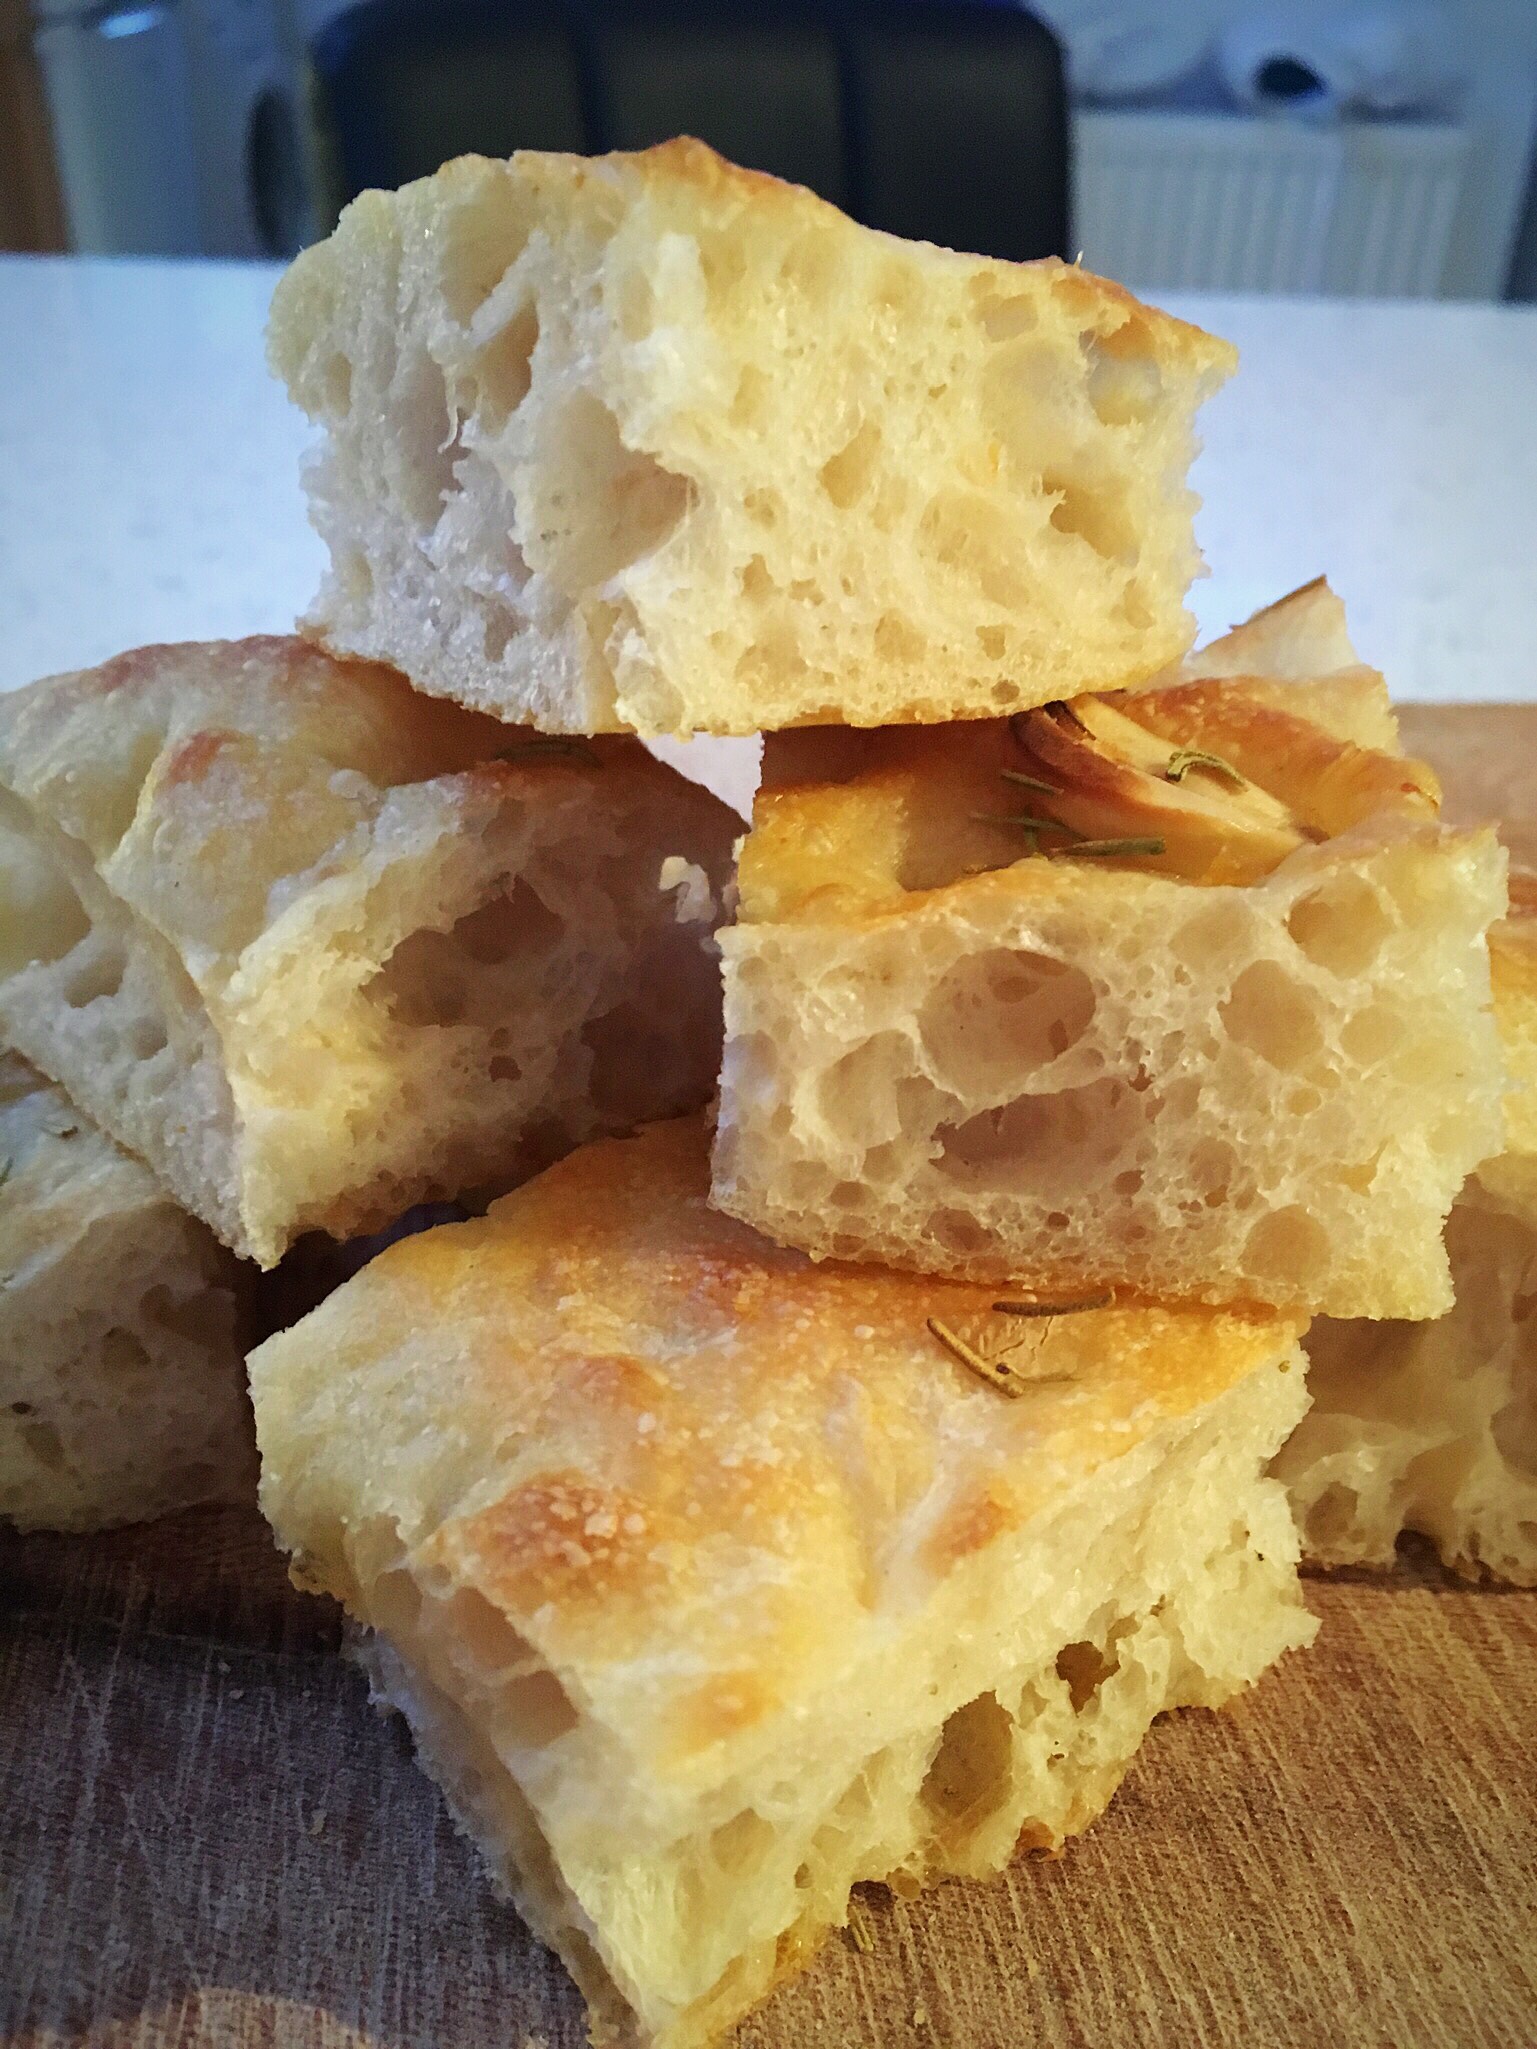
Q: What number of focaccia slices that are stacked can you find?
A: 6